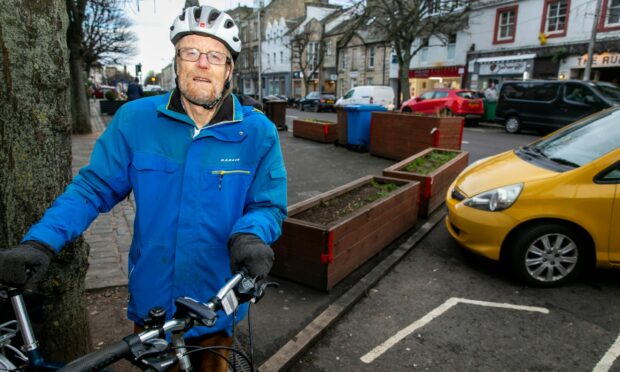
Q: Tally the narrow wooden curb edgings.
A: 1